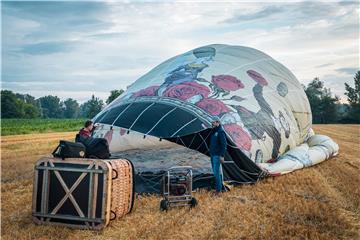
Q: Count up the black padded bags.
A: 2